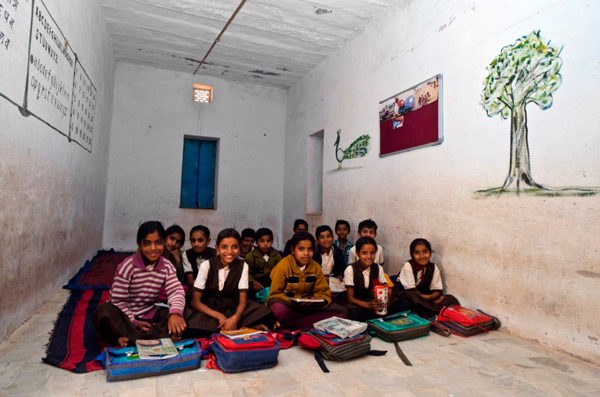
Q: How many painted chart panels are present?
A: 3